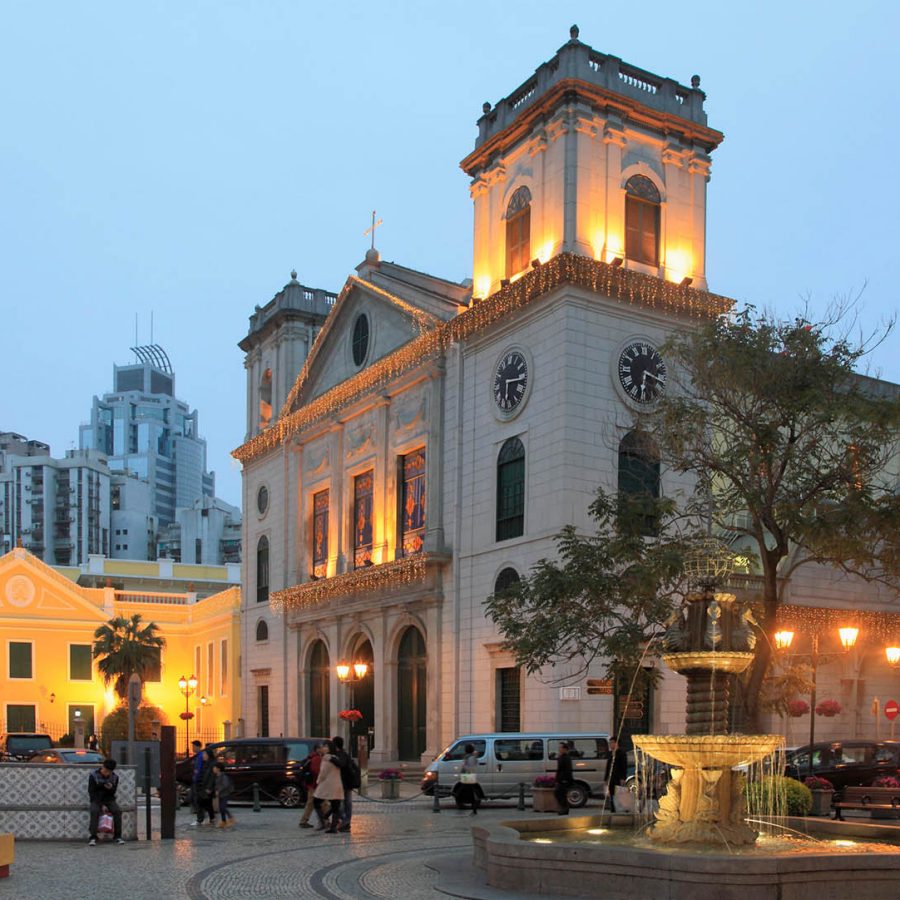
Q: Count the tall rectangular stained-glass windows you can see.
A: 3